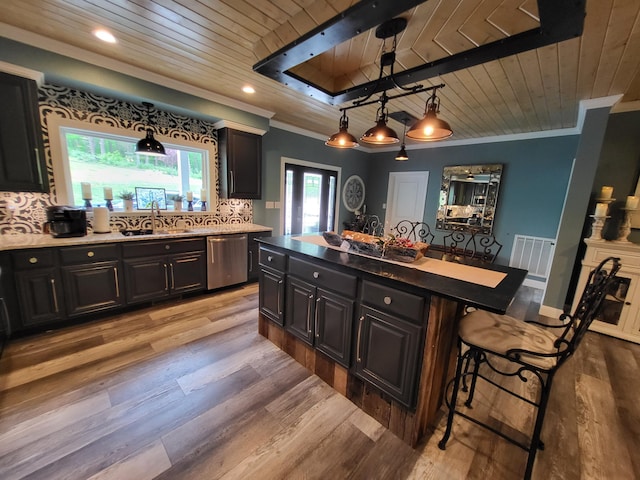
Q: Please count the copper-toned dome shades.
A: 3